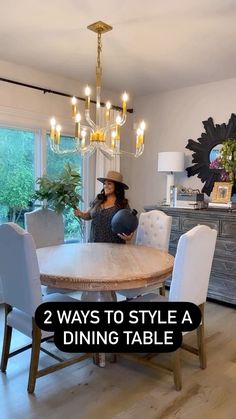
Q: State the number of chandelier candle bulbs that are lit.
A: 12